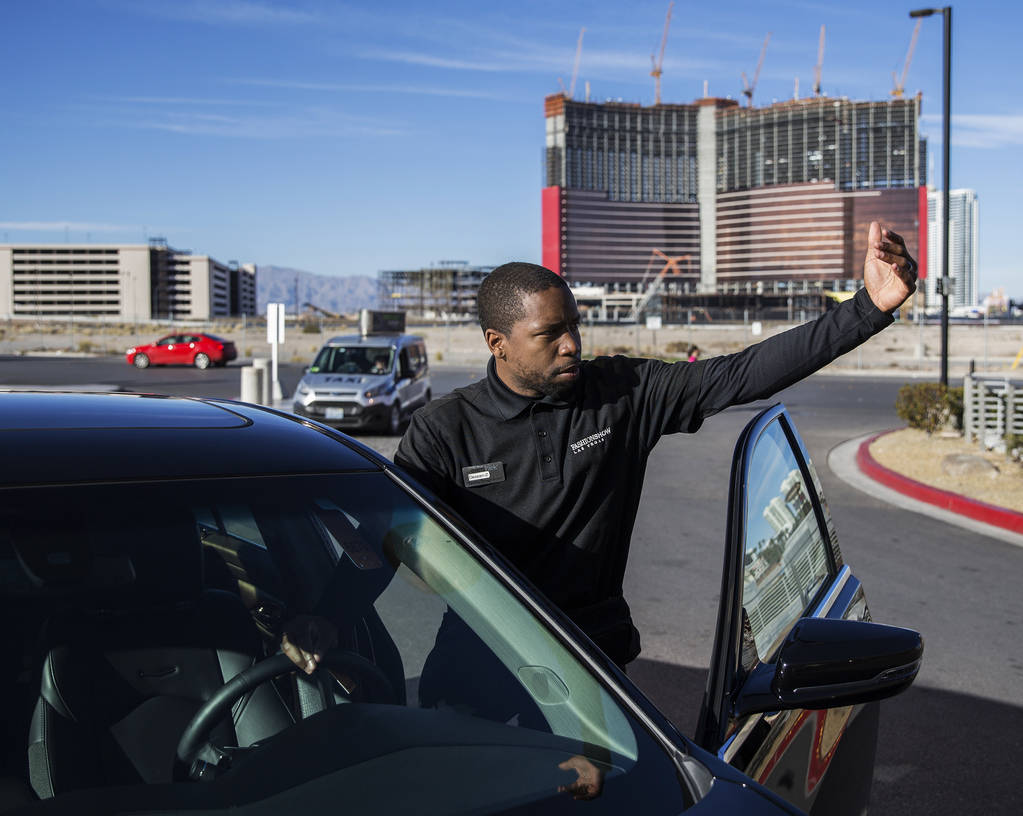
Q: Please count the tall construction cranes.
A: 5